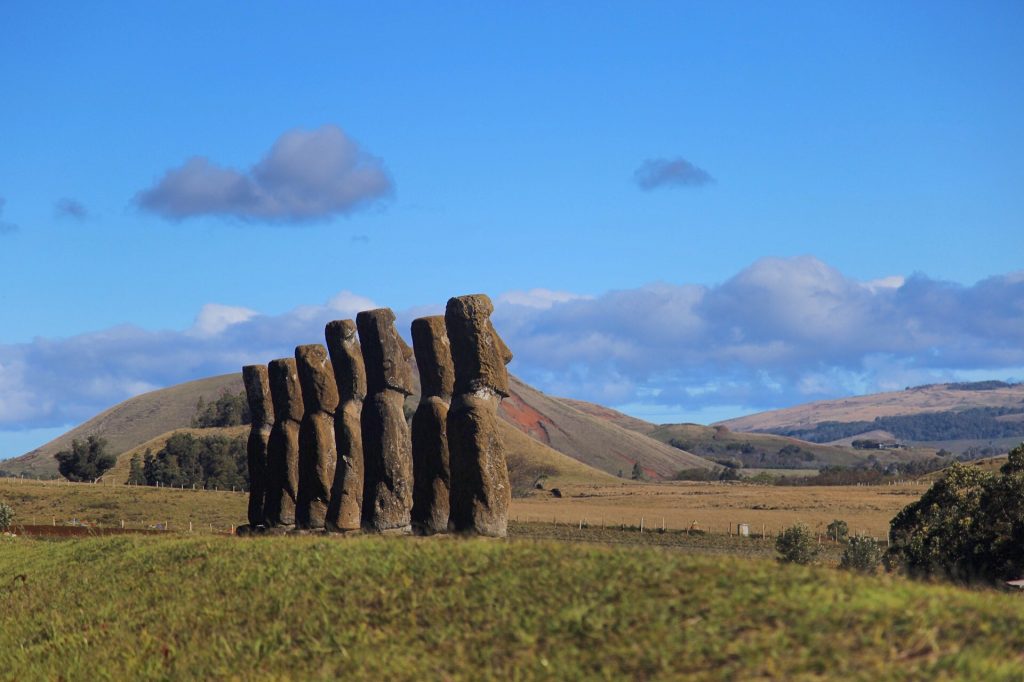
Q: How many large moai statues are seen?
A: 7